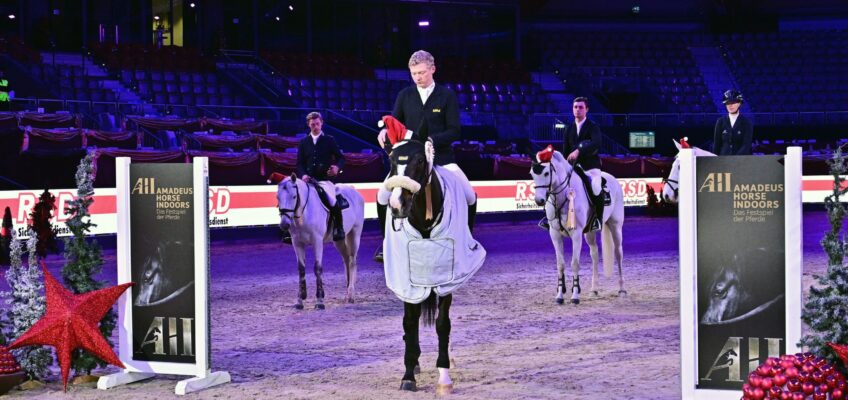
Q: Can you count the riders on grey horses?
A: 3